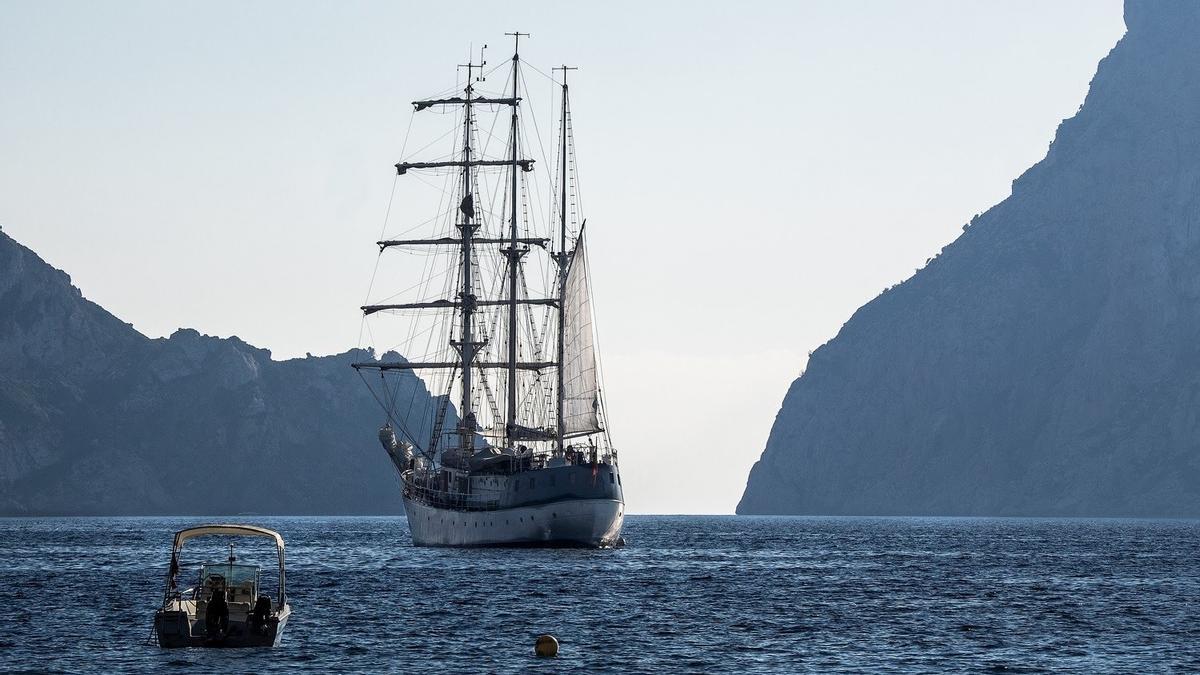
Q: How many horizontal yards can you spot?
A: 5